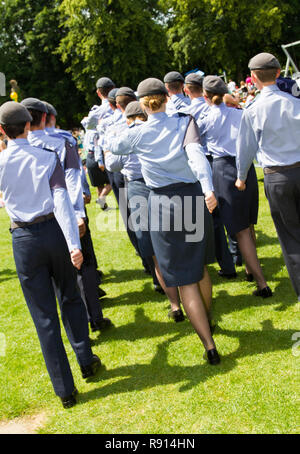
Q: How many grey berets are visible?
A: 12